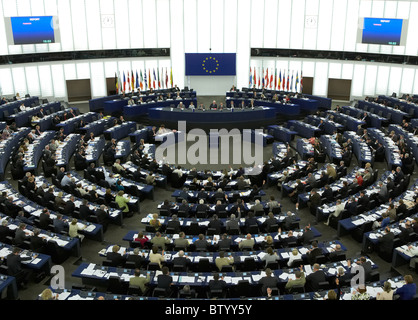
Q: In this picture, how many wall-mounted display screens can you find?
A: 2